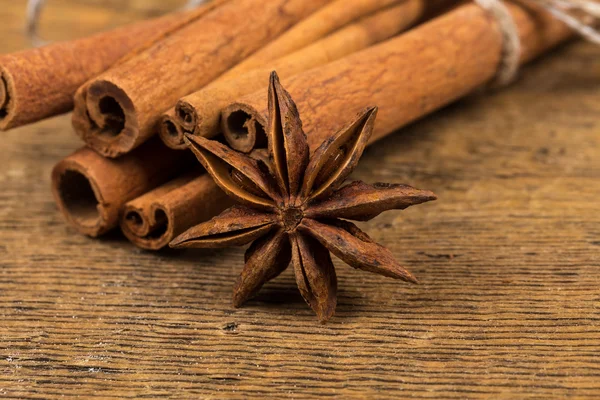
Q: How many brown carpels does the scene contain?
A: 8